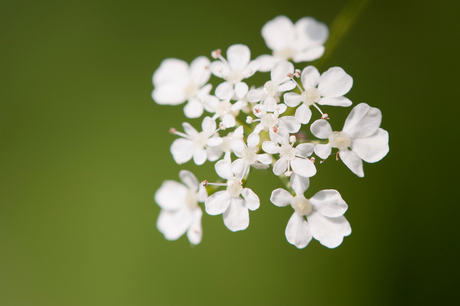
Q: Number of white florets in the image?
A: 15